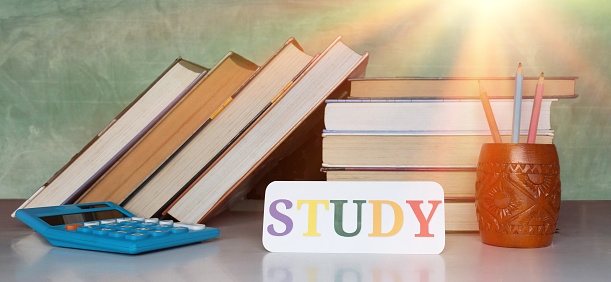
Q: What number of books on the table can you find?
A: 9